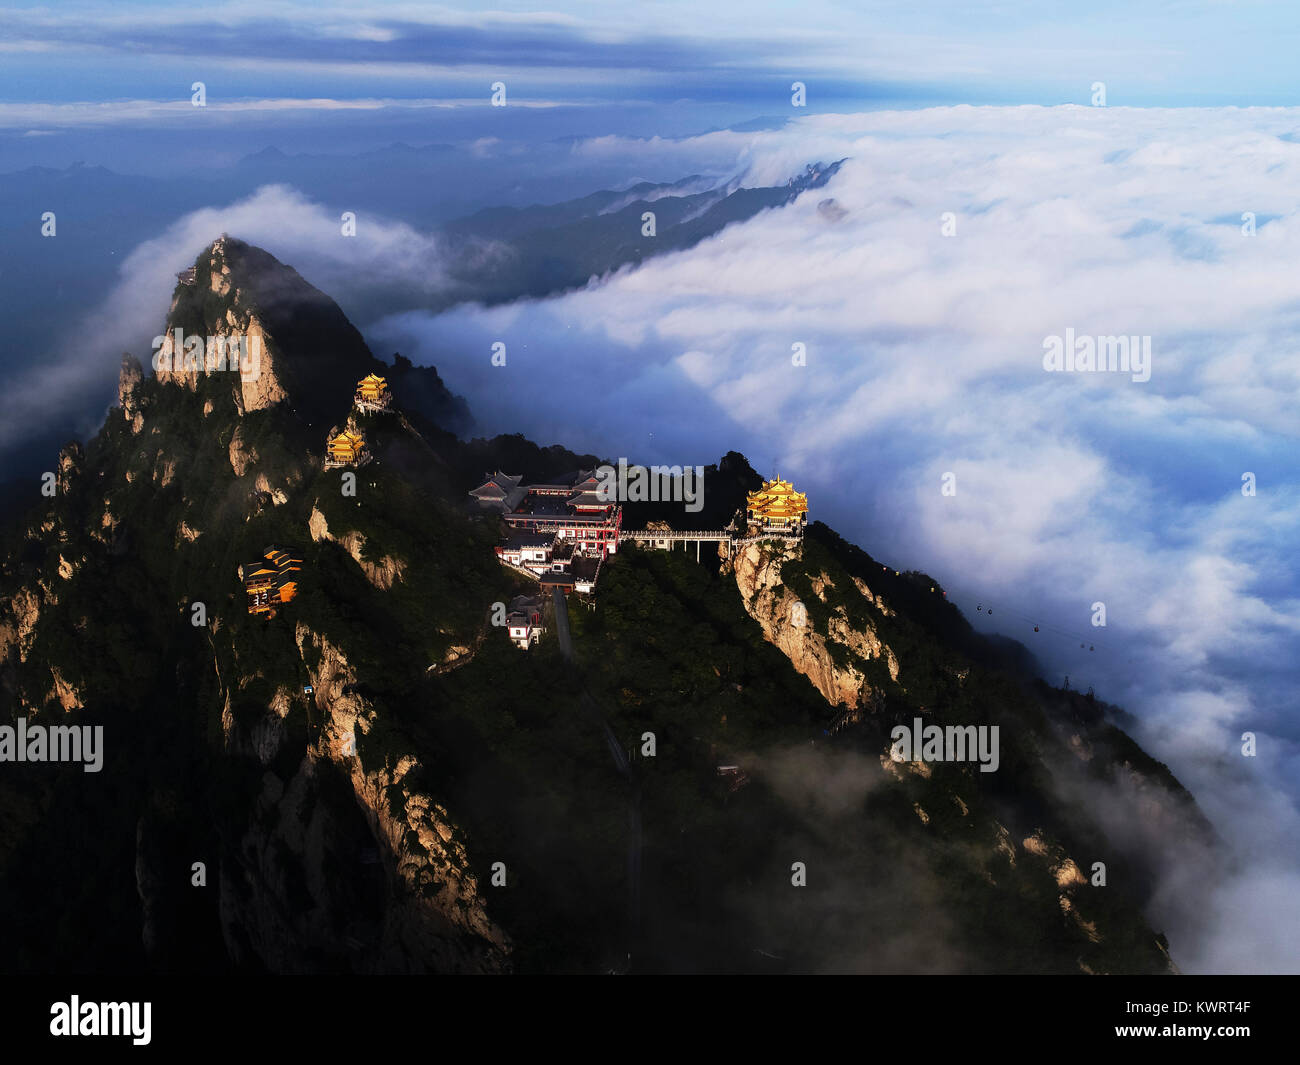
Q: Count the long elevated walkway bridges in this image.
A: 1